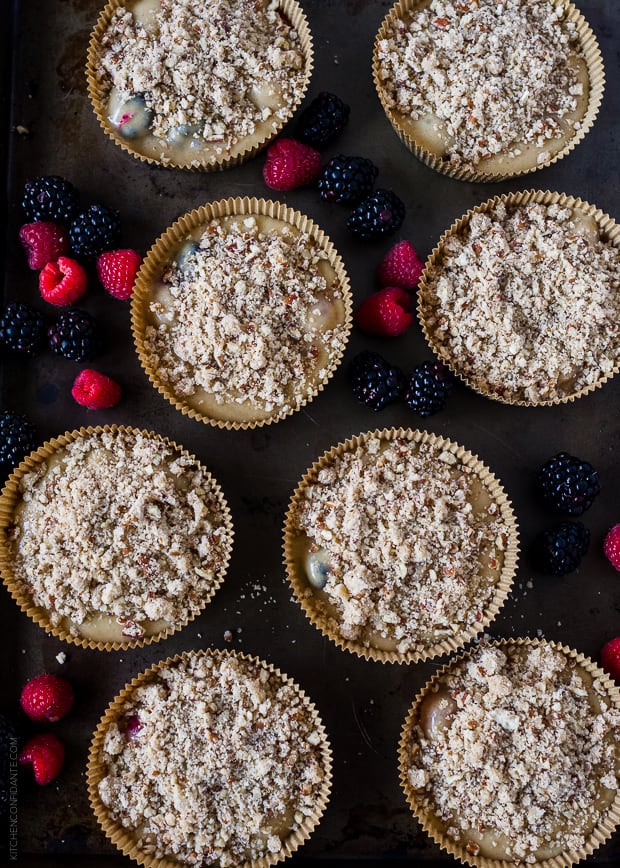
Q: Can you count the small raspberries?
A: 11